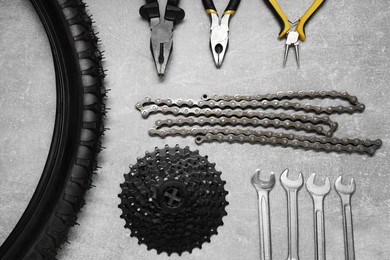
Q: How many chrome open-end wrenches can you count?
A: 4